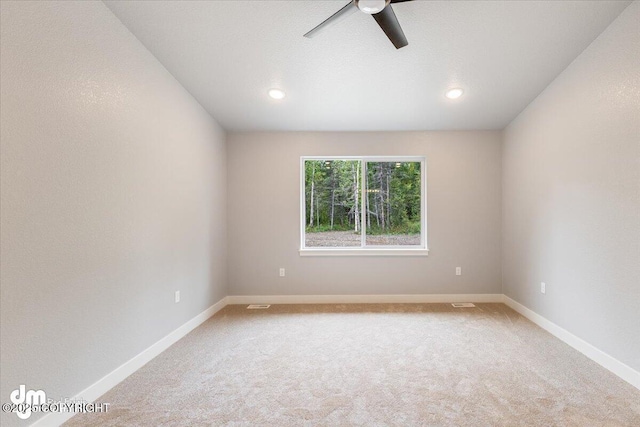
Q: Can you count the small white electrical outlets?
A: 4